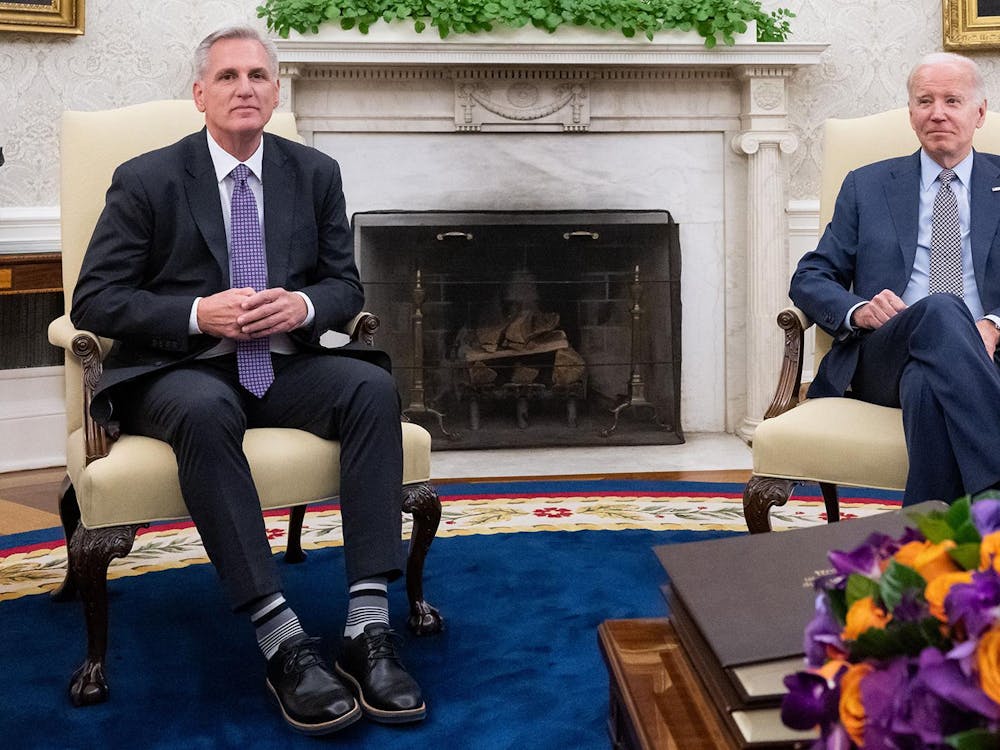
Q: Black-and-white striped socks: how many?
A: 2